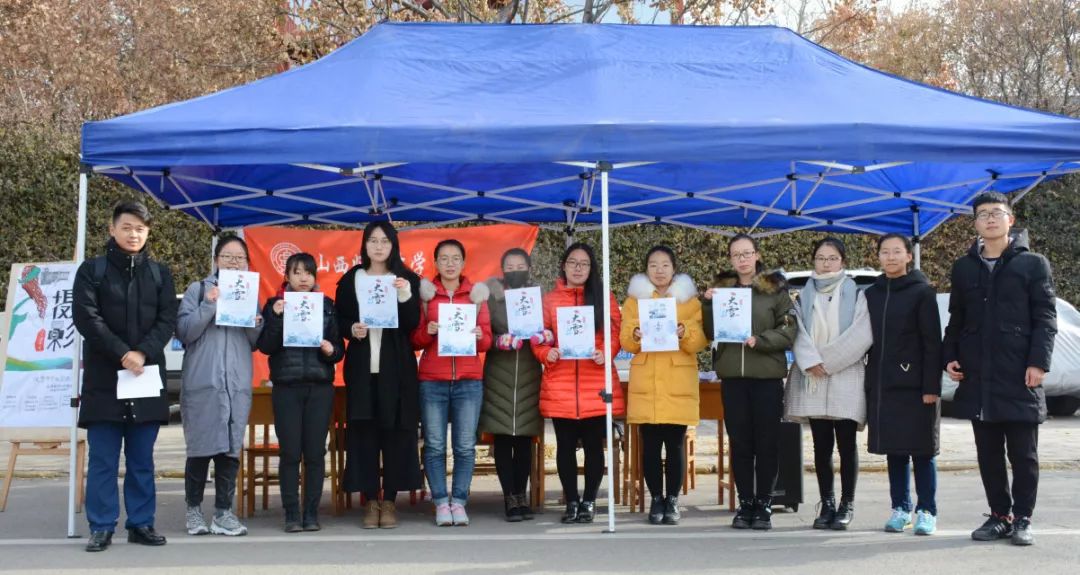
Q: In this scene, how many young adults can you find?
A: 12